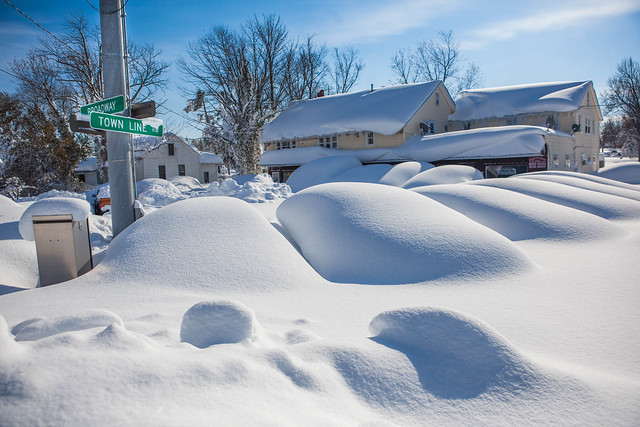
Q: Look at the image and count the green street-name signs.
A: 2